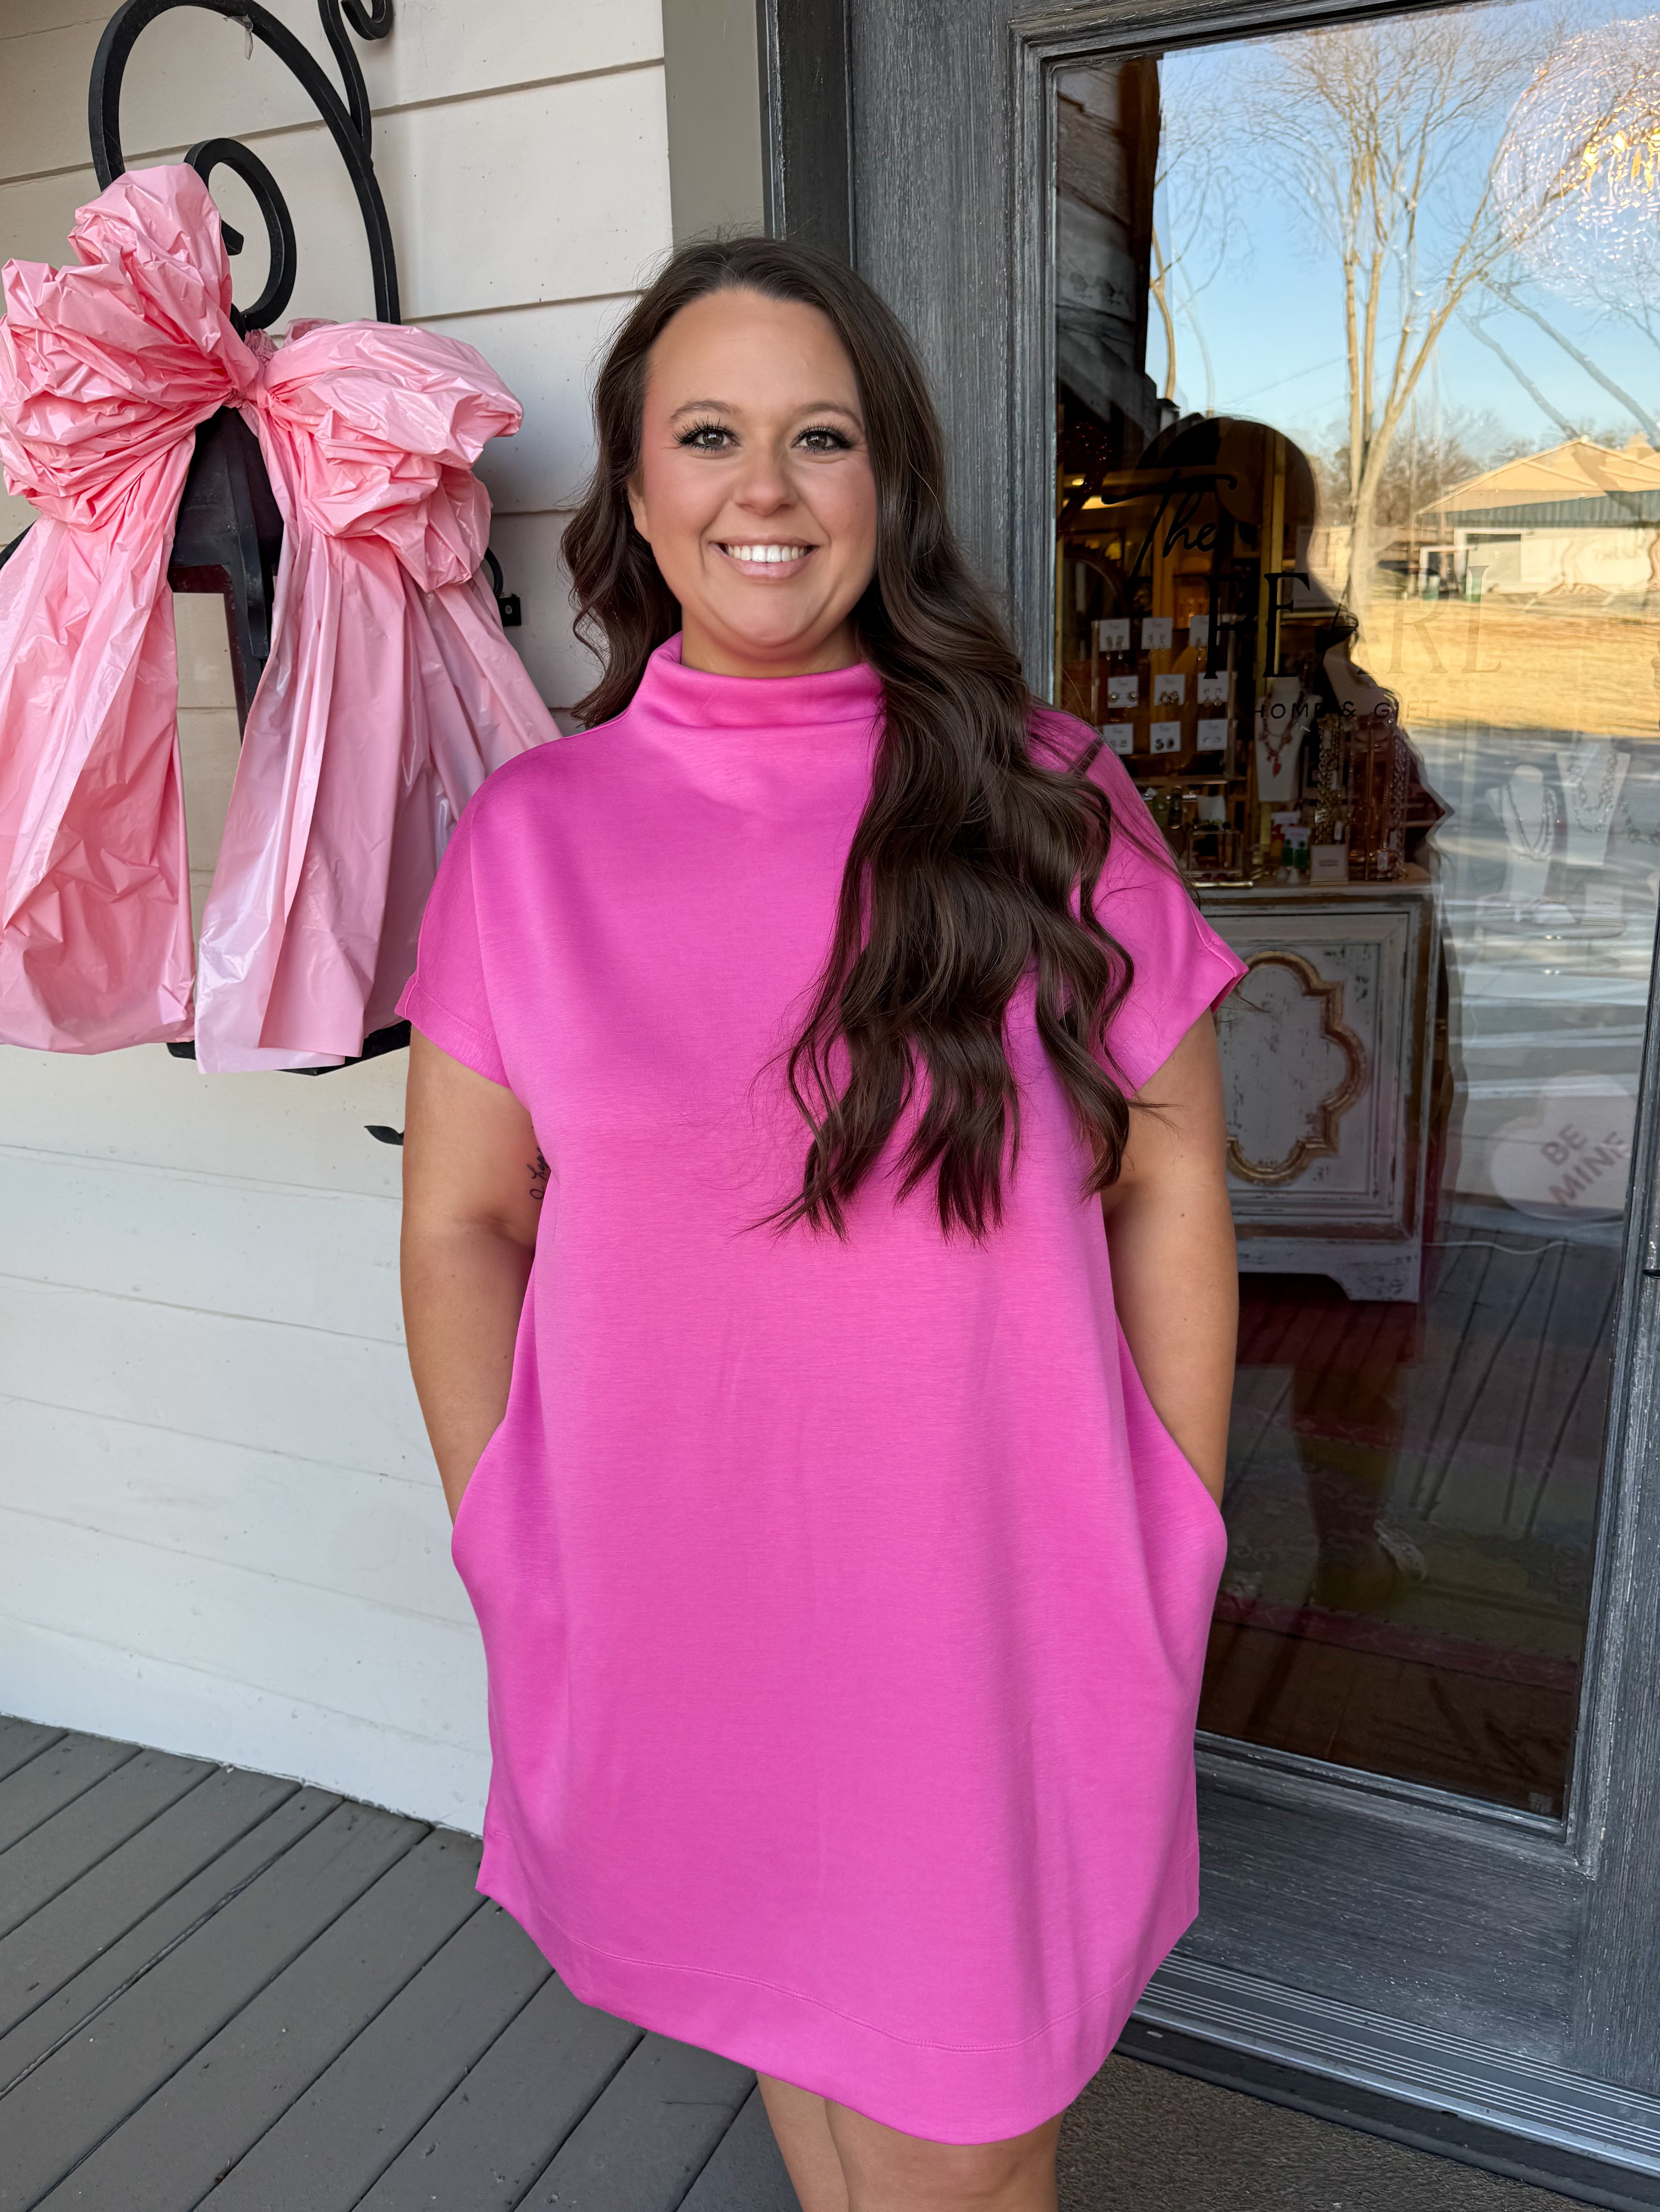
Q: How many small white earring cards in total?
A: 9